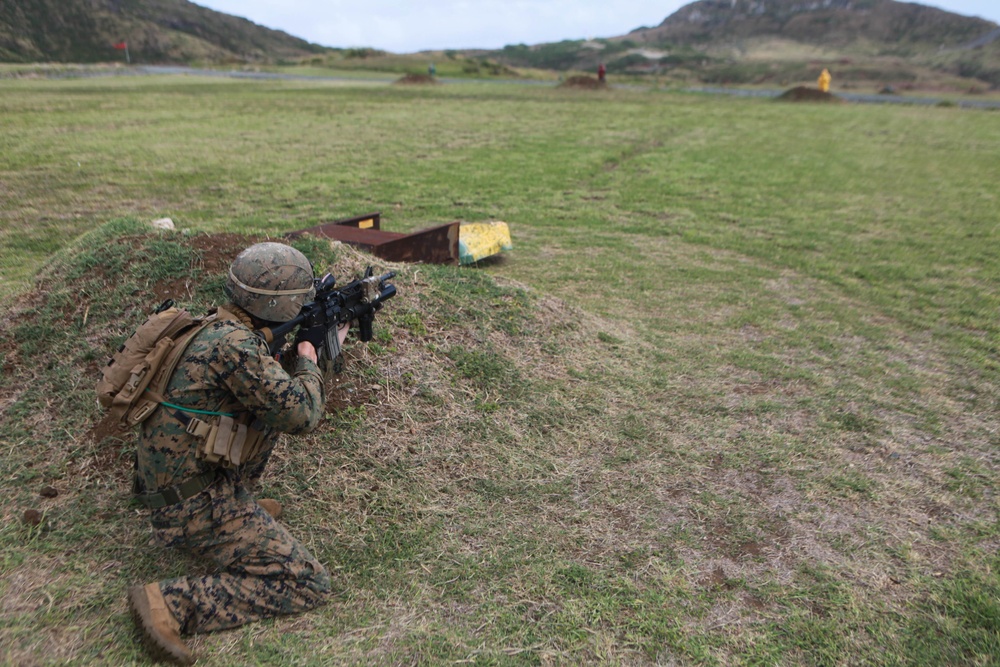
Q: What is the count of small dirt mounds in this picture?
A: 3